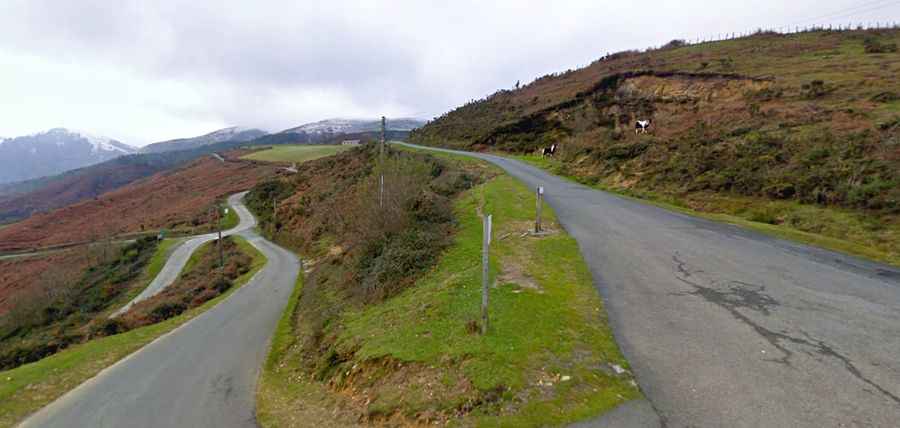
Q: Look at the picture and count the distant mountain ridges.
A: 3